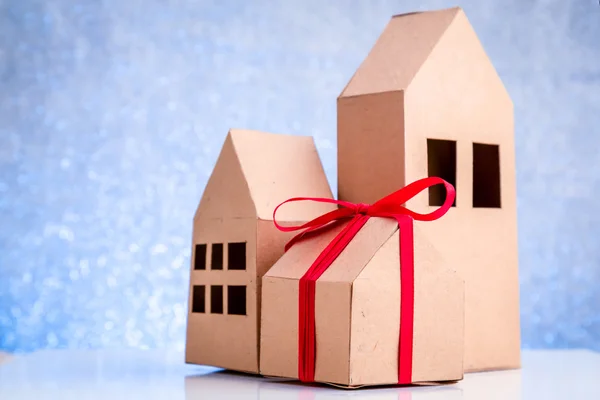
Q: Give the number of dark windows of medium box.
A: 6